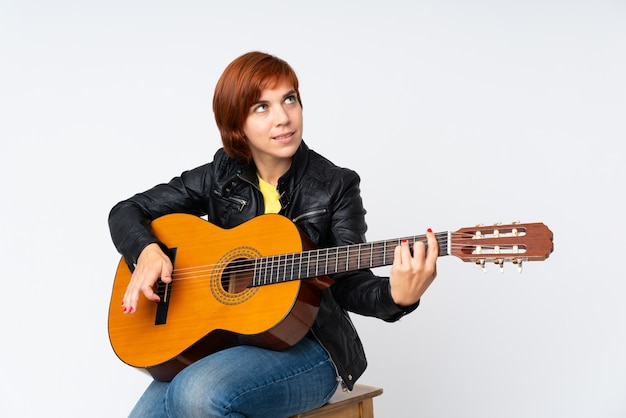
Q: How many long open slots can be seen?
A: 2